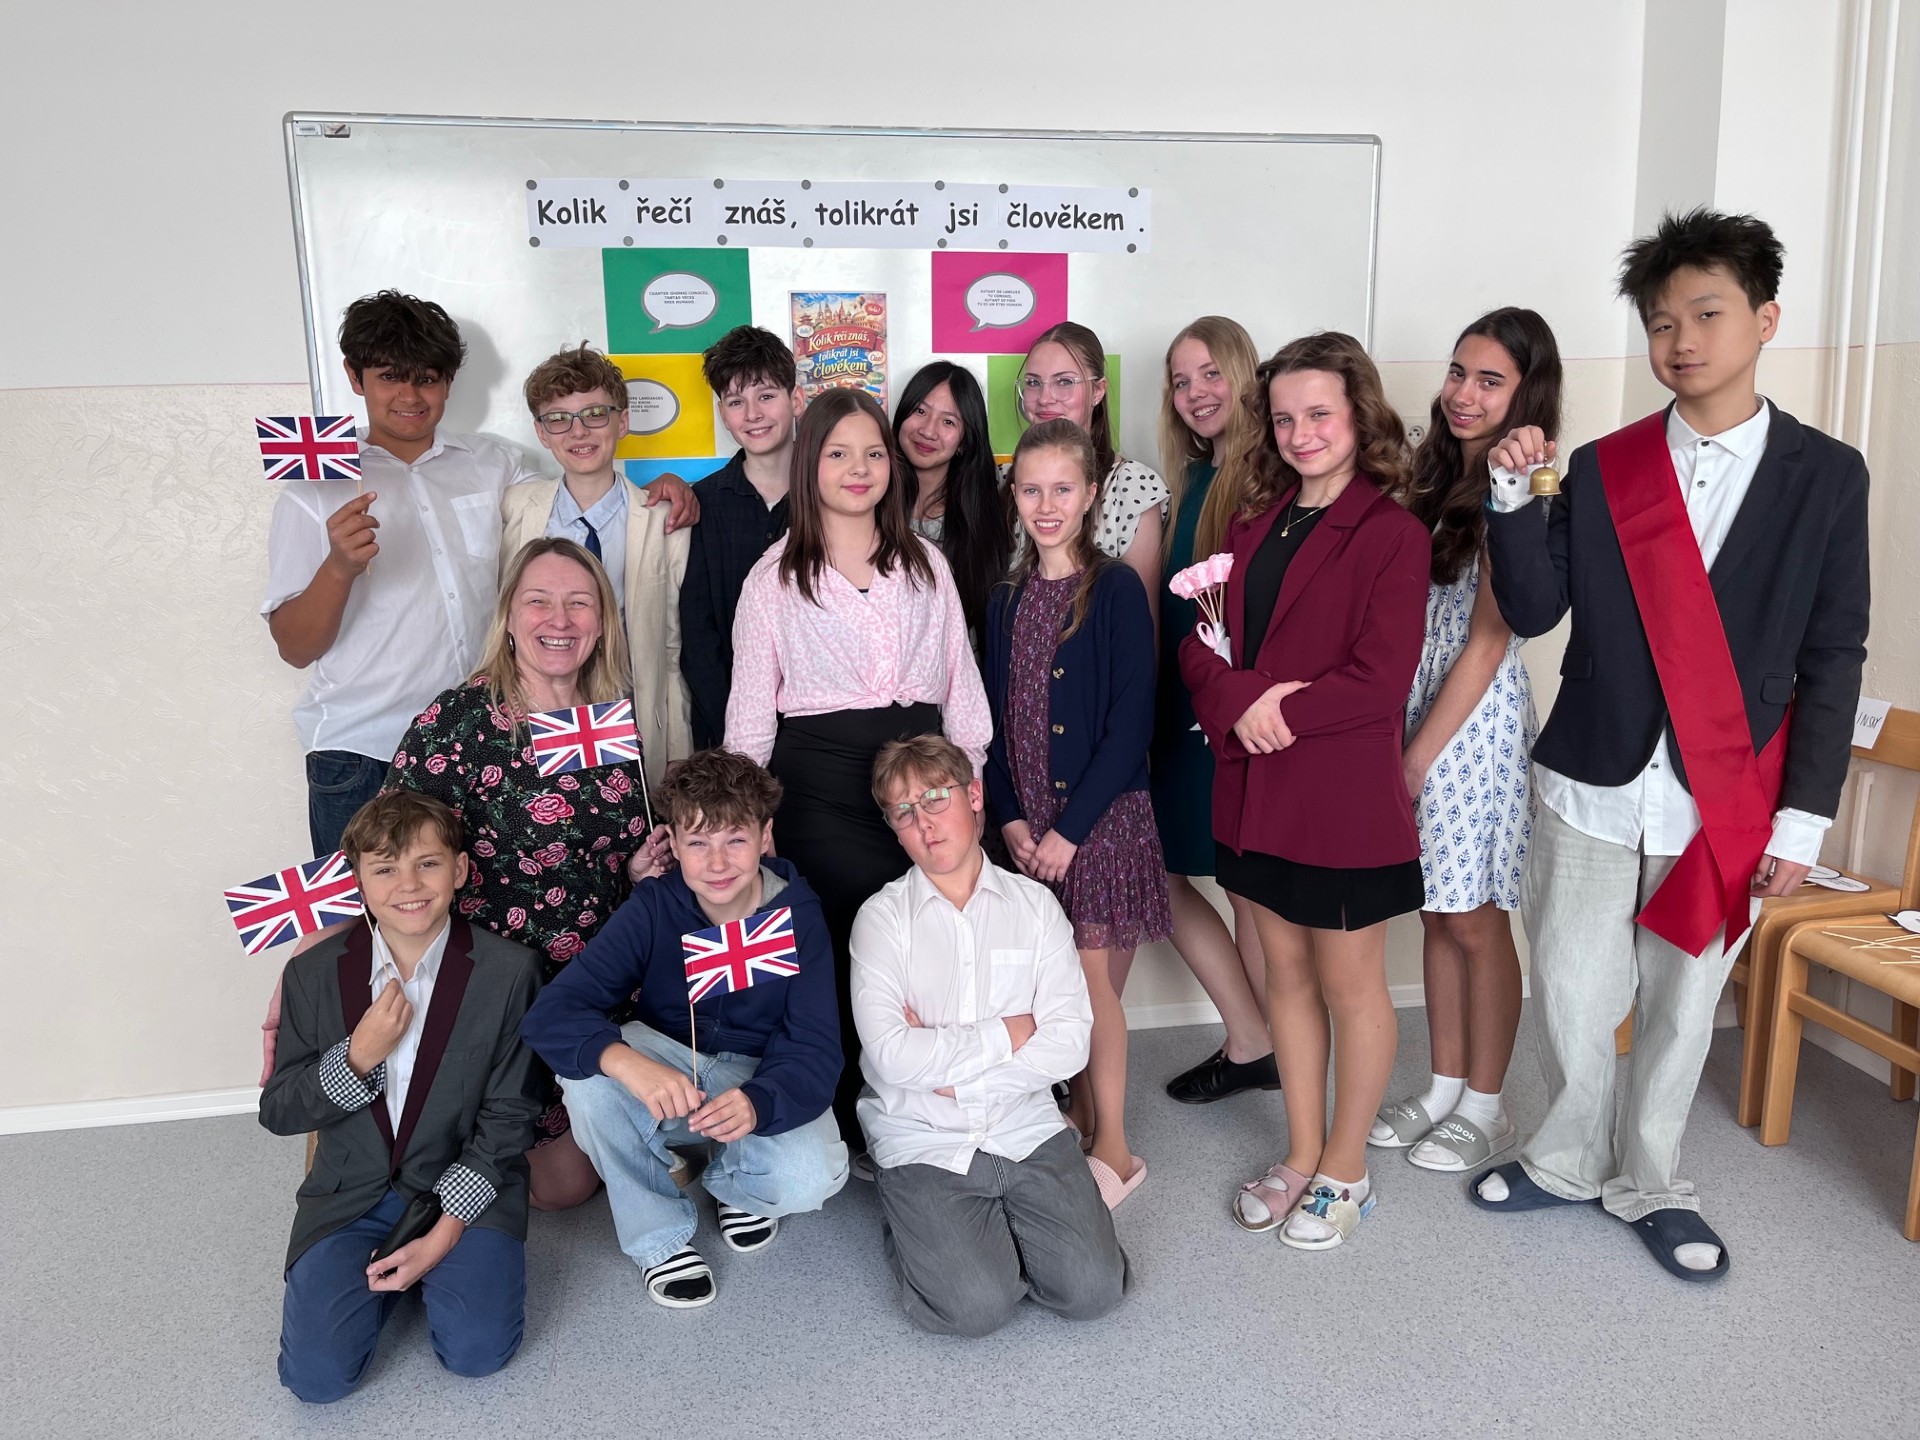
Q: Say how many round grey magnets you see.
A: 14